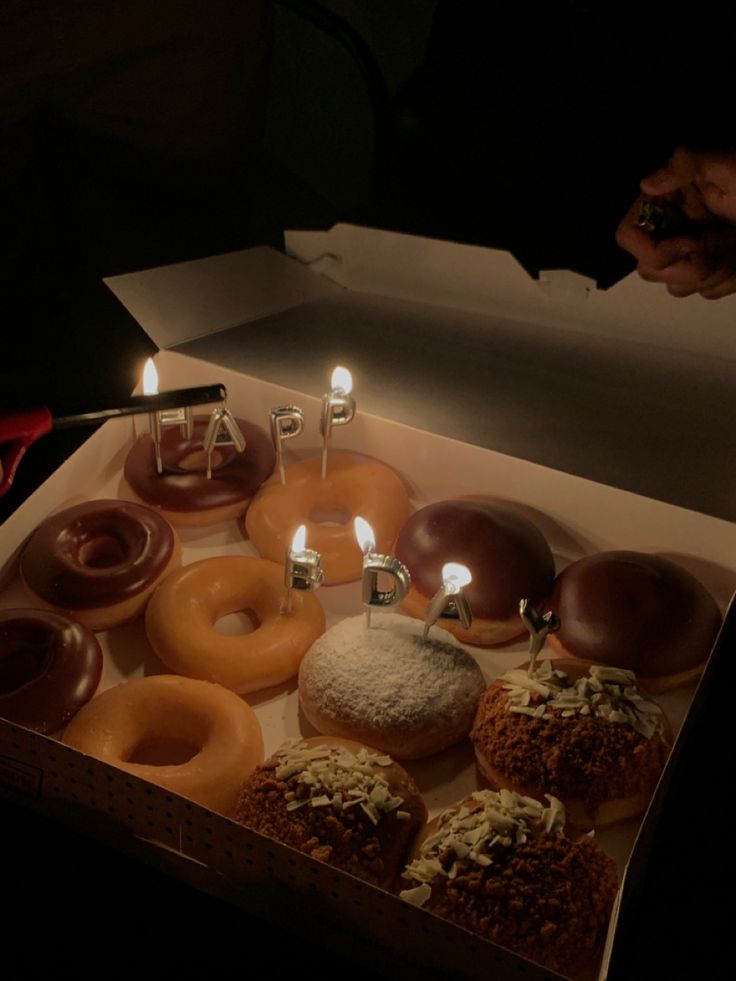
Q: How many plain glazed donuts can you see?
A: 3